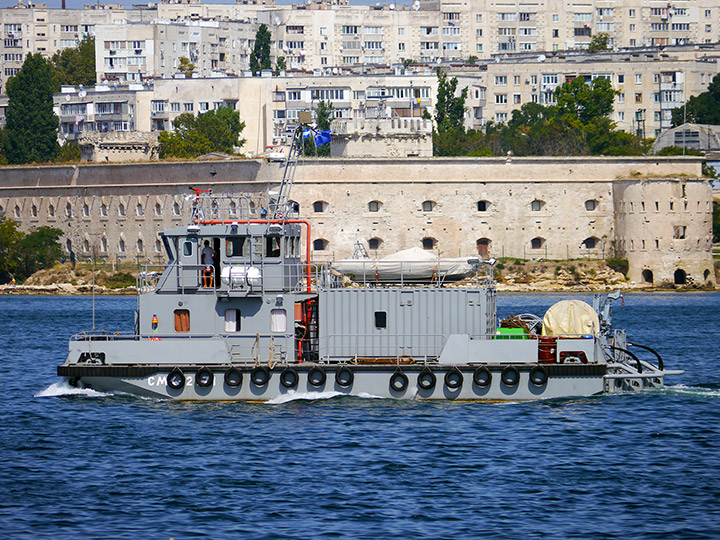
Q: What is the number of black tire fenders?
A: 13